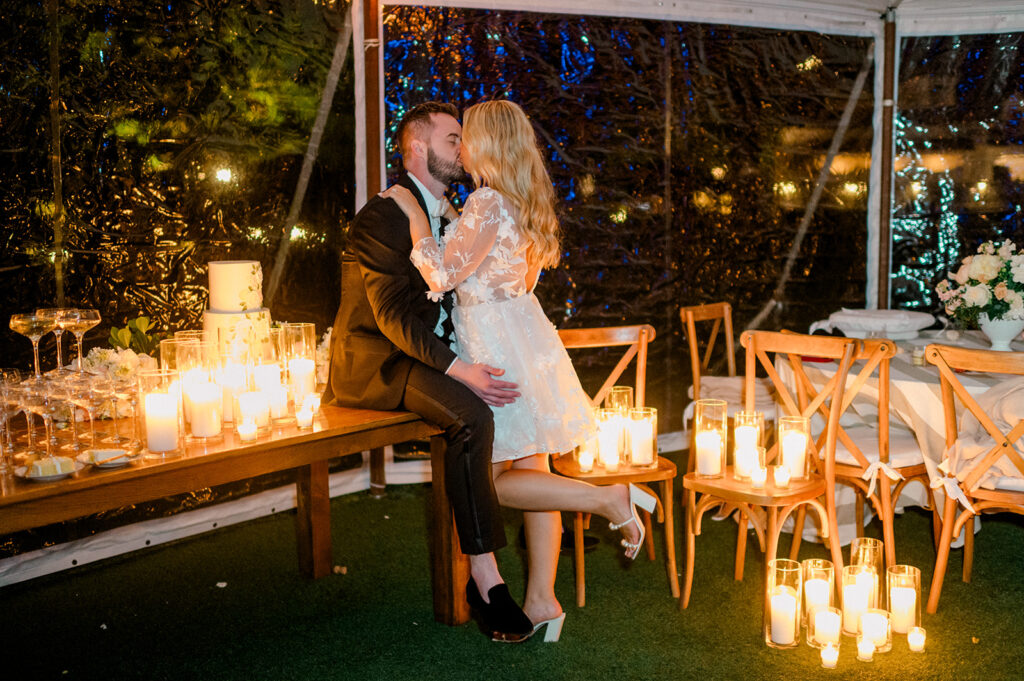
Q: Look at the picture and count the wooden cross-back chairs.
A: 5